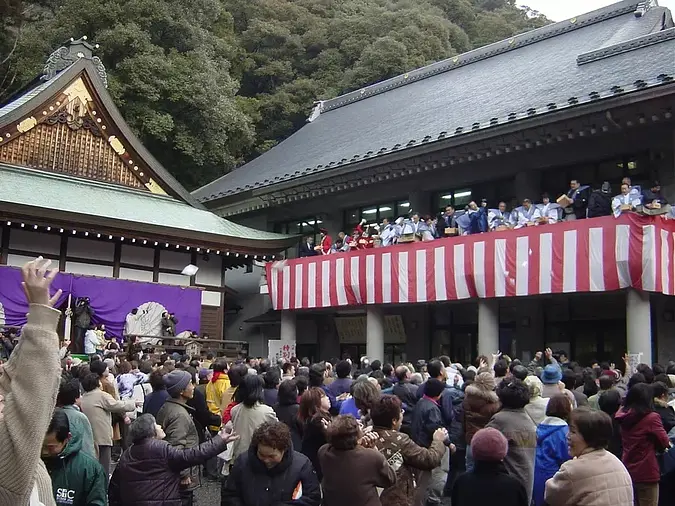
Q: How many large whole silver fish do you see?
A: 0